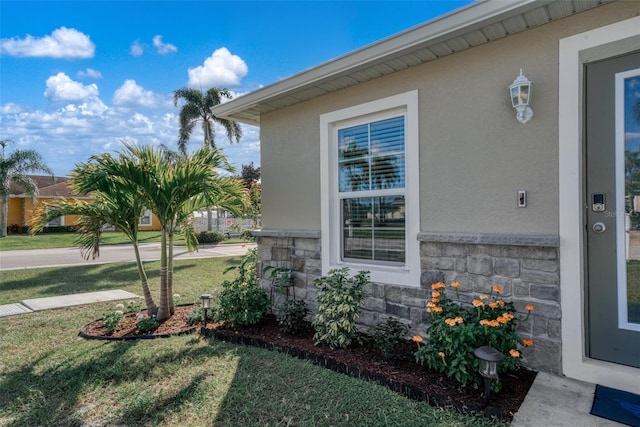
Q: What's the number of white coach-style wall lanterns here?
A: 1